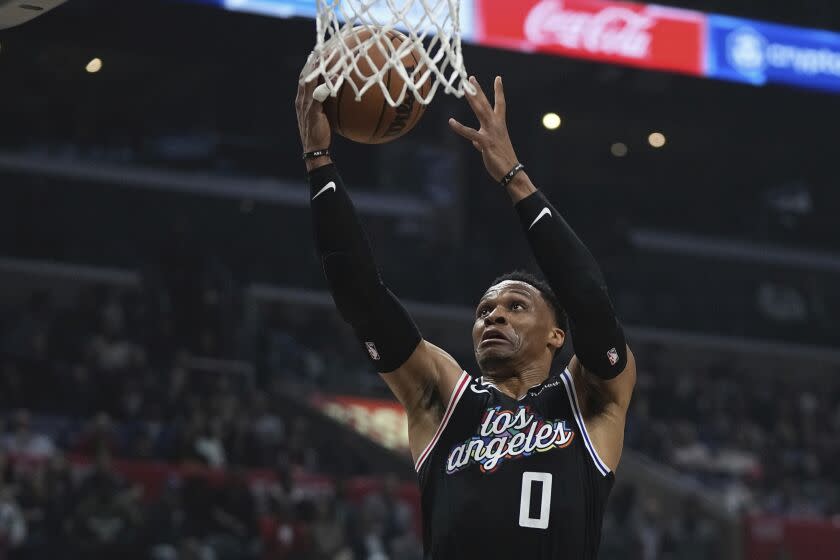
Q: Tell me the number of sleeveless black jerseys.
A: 1